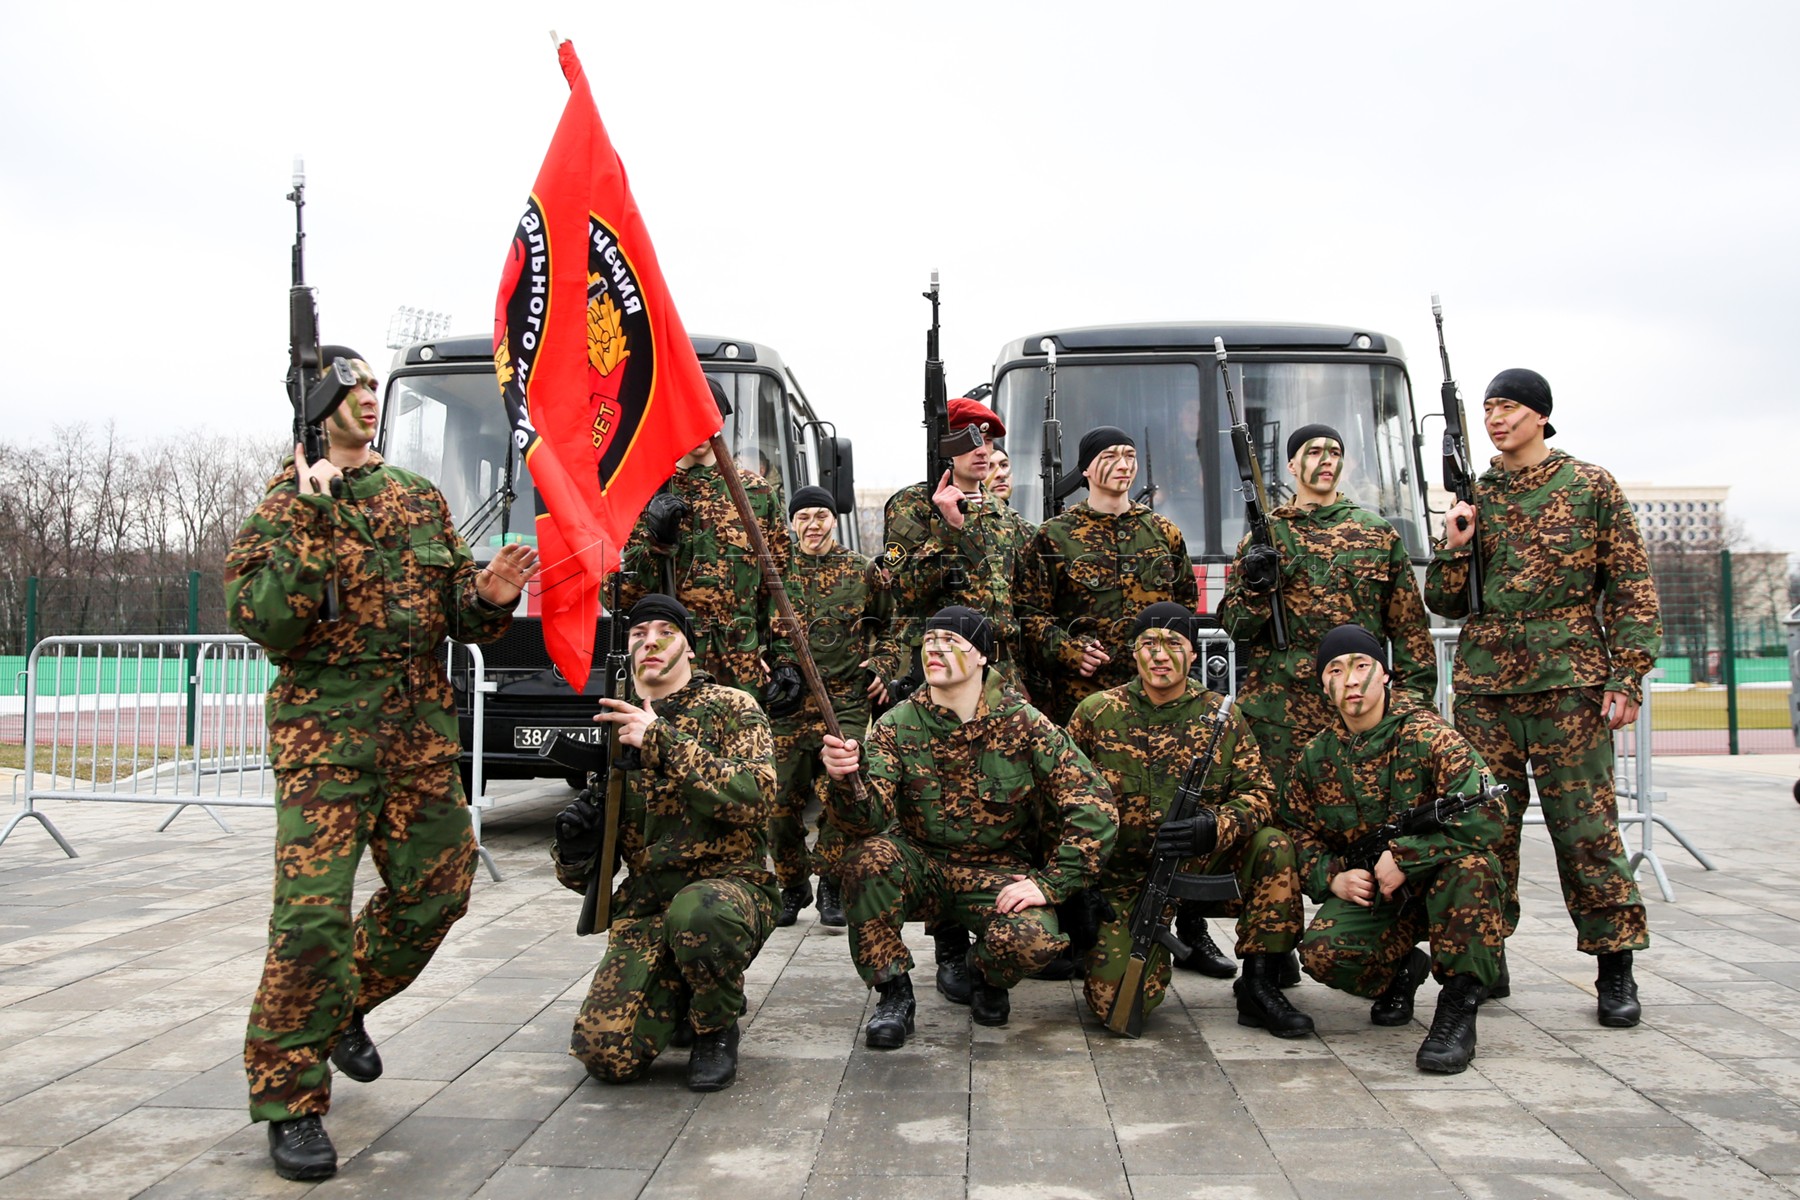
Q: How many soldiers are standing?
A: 8